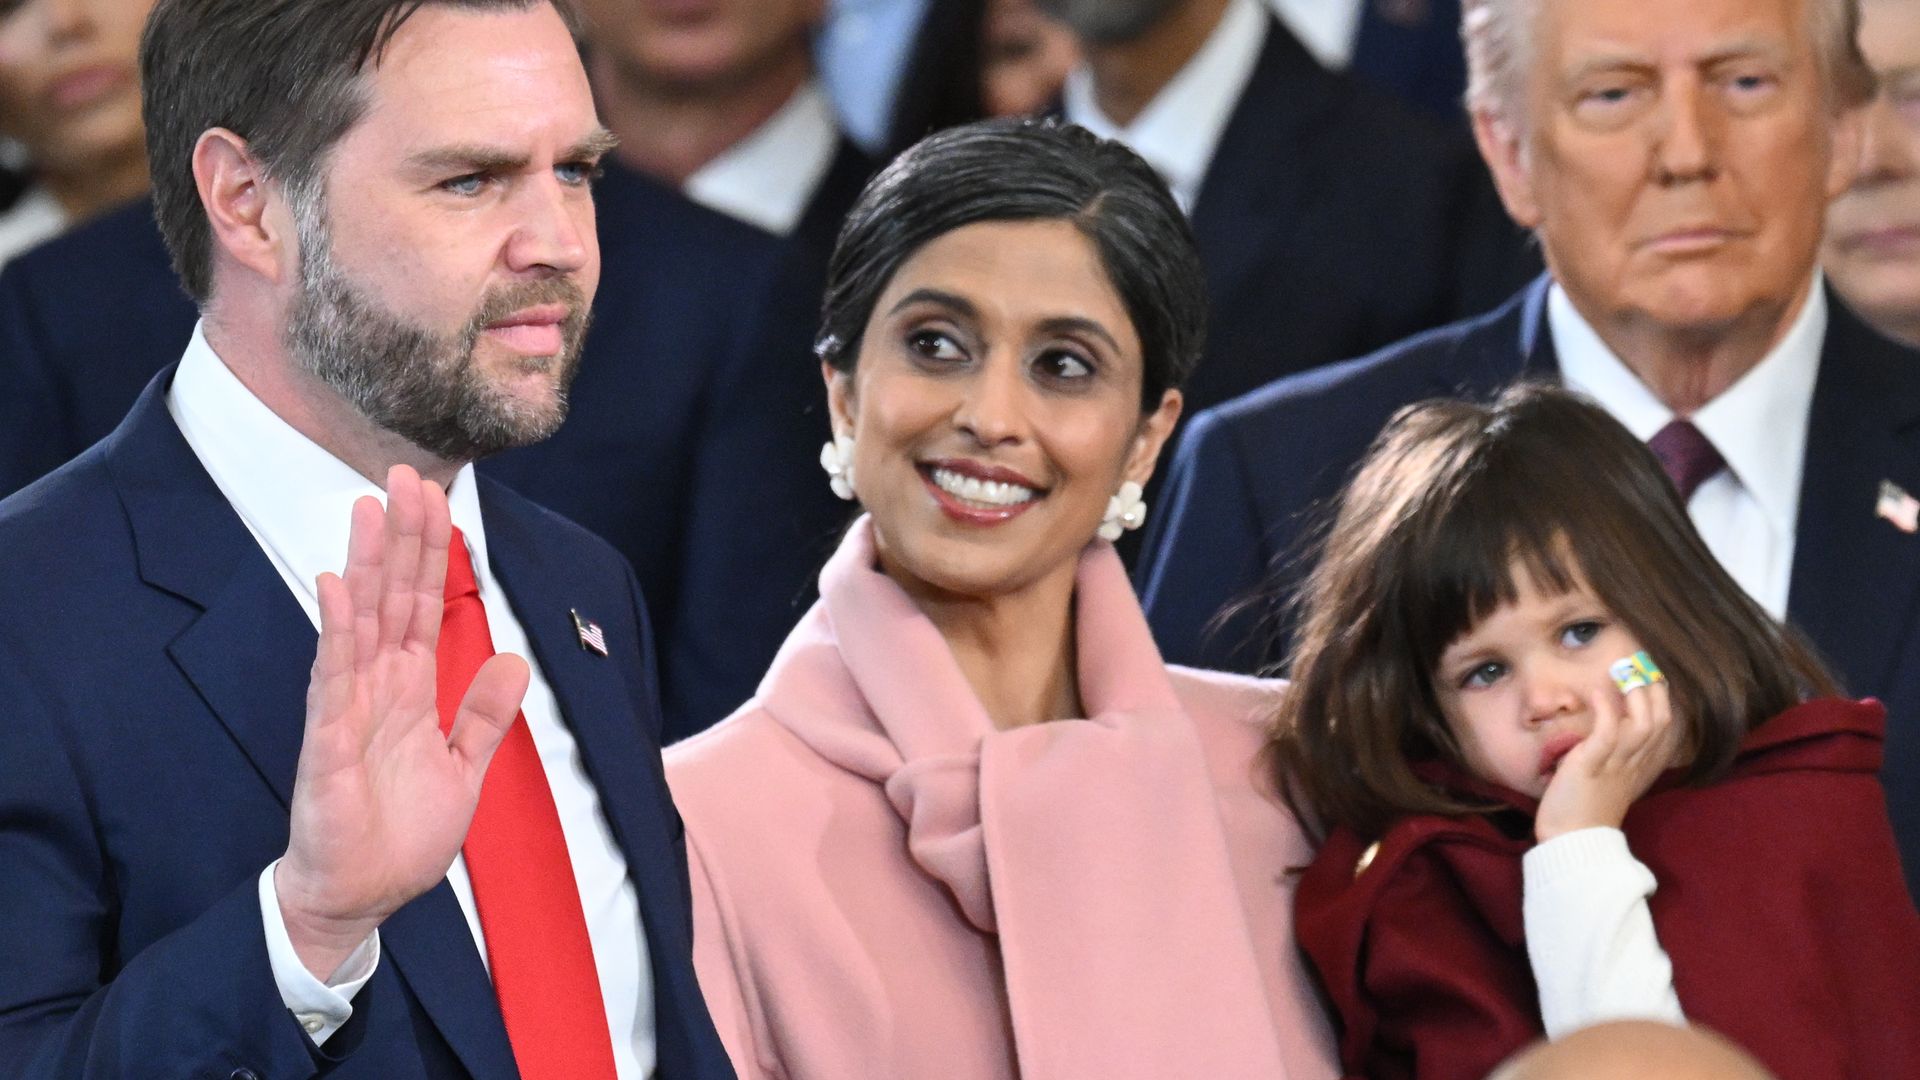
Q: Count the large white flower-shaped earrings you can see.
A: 2